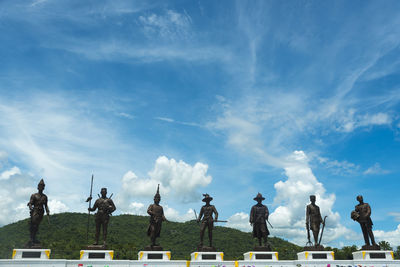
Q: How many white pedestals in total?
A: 7